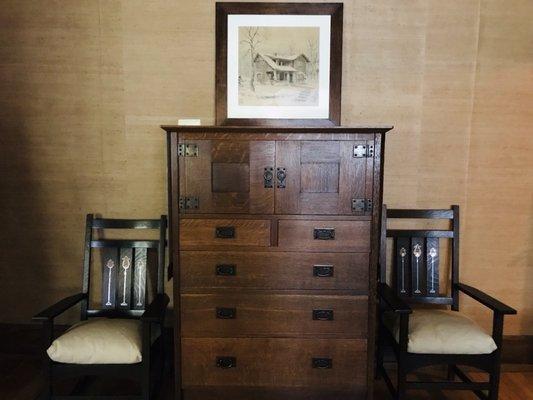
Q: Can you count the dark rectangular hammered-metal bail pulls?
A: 8